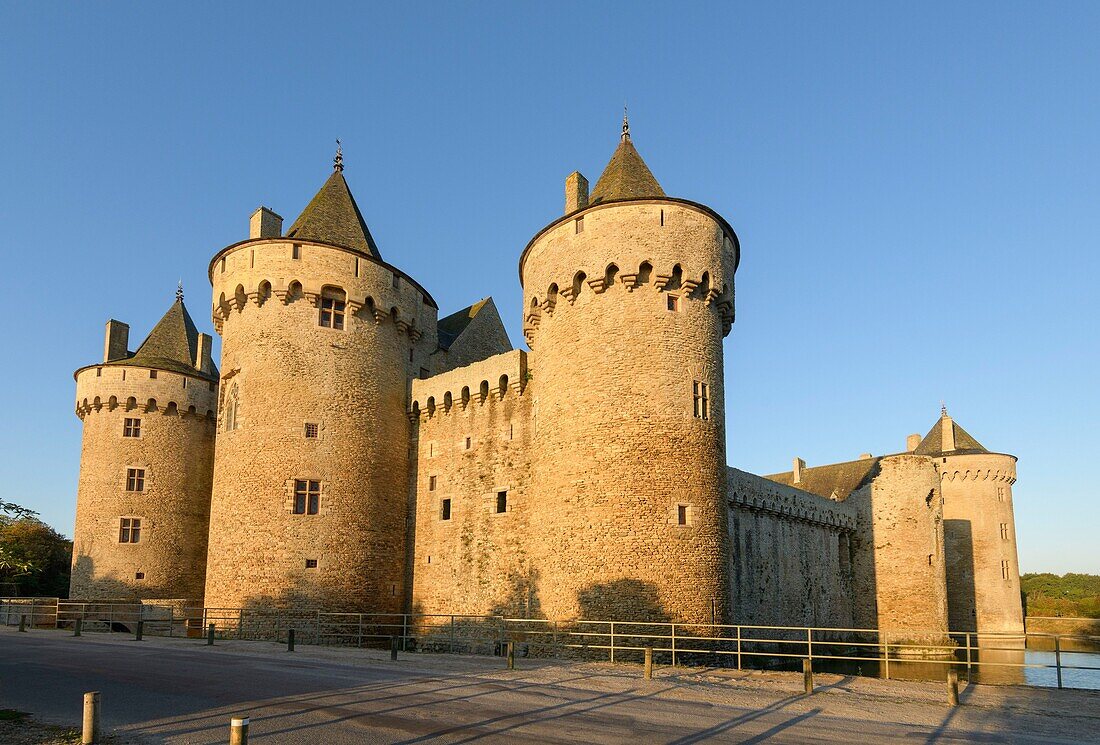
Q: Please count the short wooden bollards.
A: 12